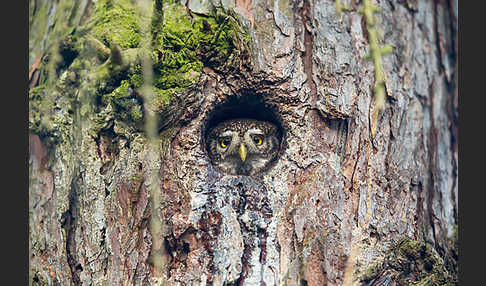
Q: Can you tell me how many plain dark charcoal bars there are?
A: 2